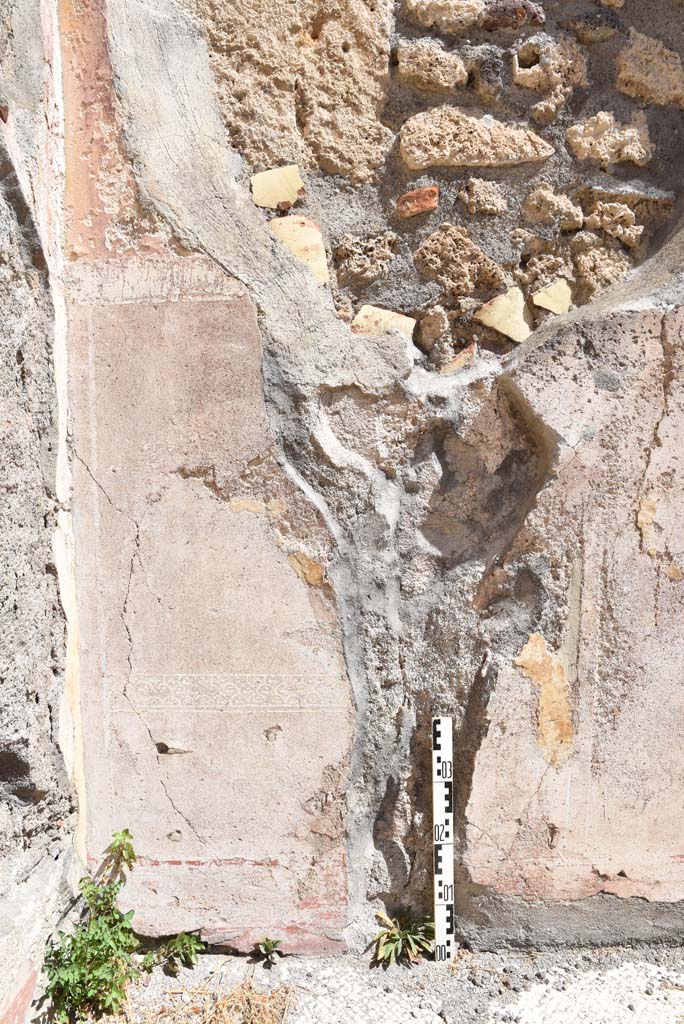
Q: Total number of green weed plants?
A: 4